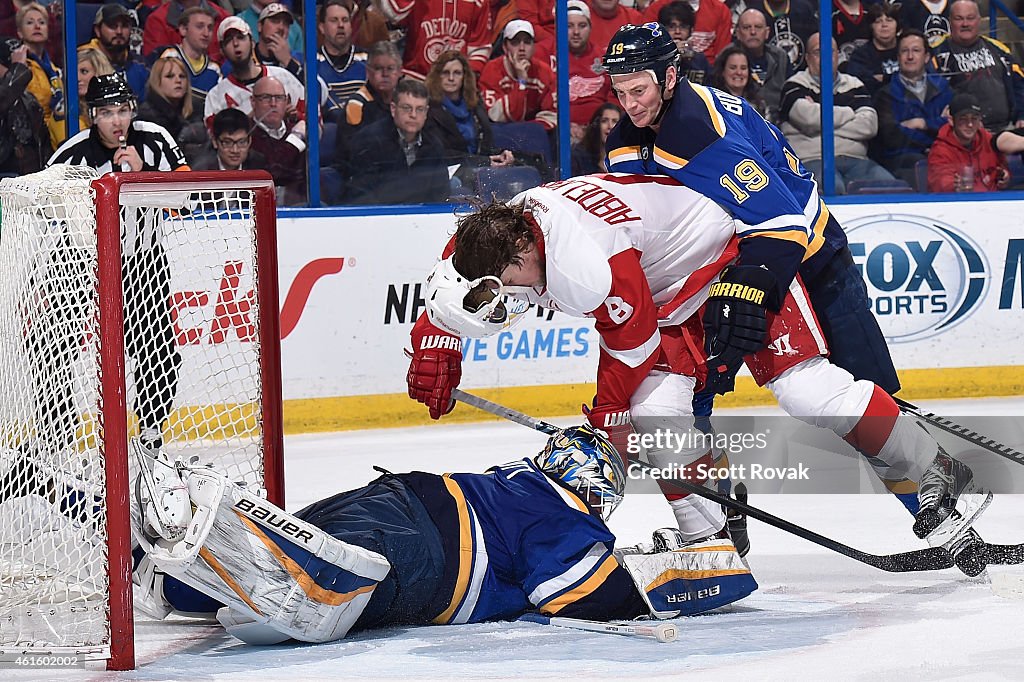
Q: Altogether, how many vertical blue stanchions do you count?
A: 4